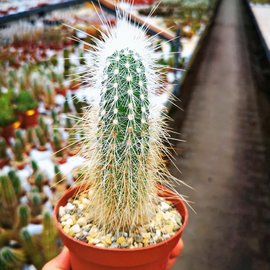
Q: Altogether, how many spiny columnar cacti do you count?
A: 1